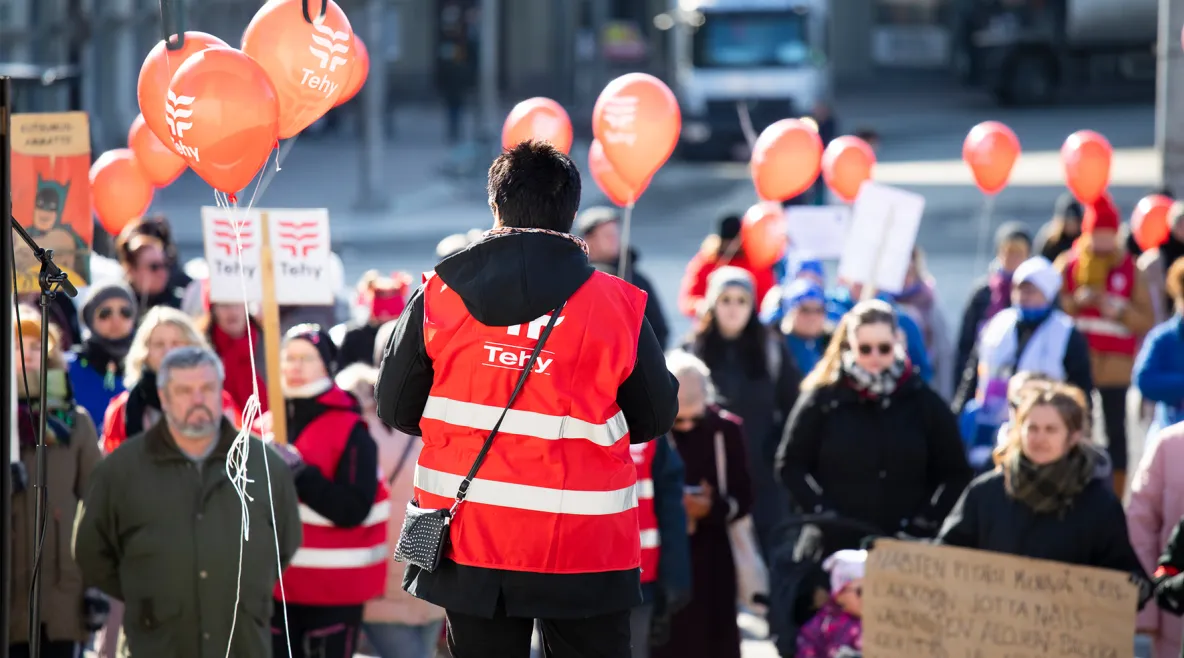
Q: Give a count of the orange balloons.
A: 15